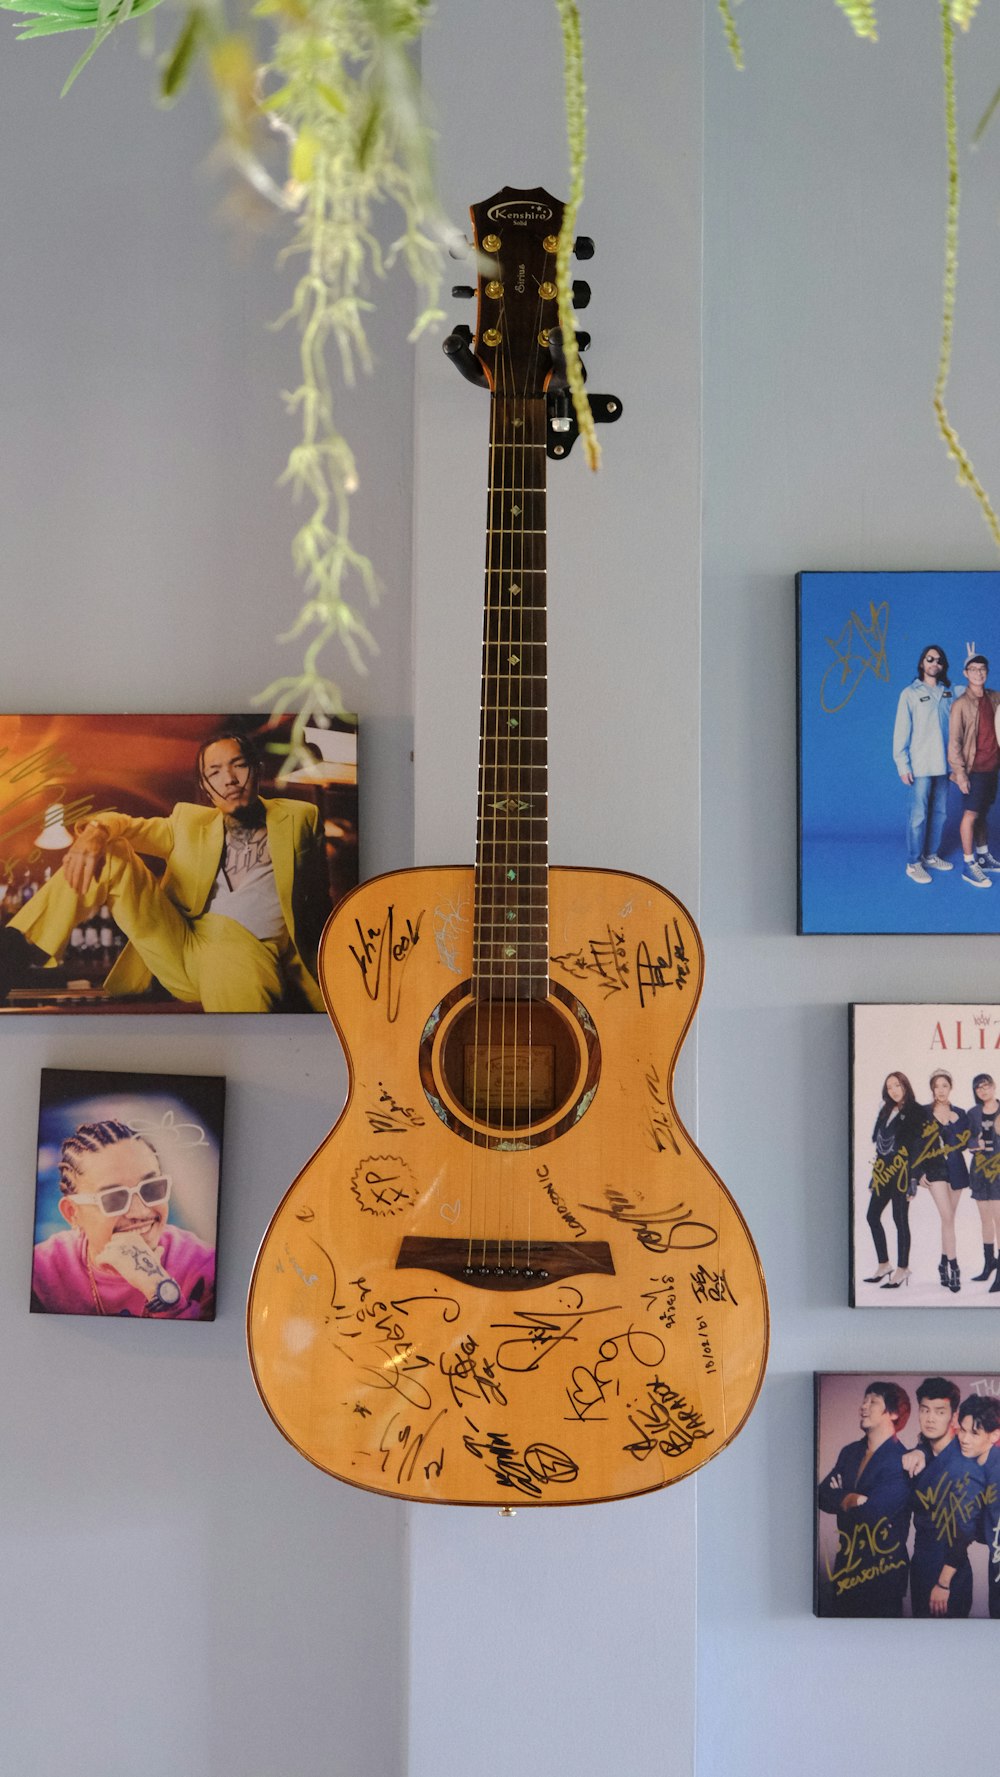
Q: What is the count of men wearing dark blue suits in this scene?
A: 3